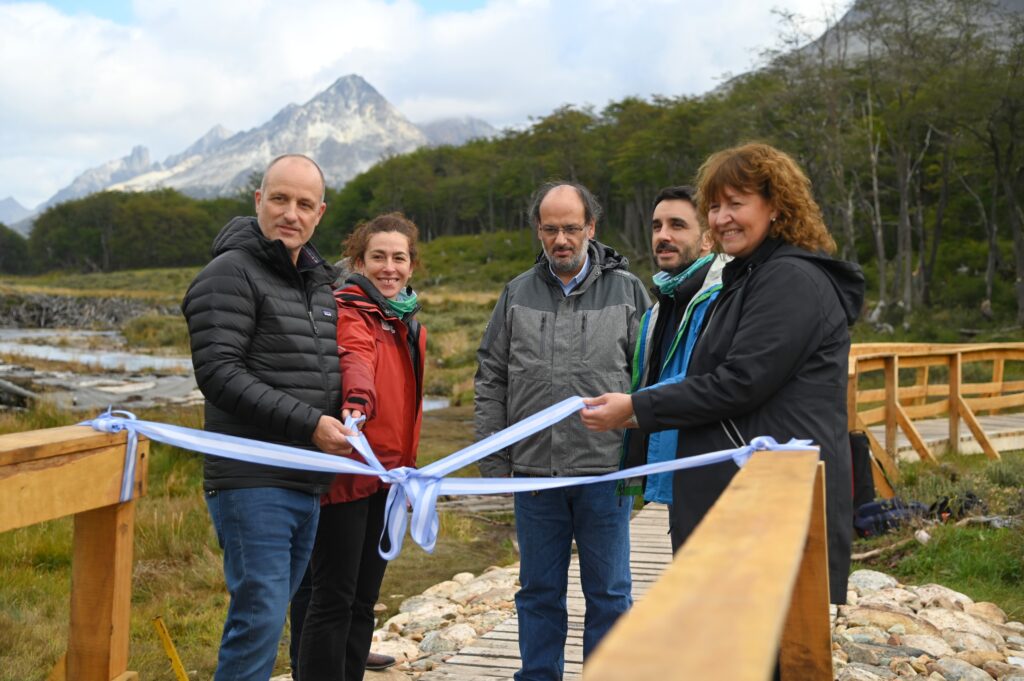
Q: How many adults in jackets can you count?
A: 5